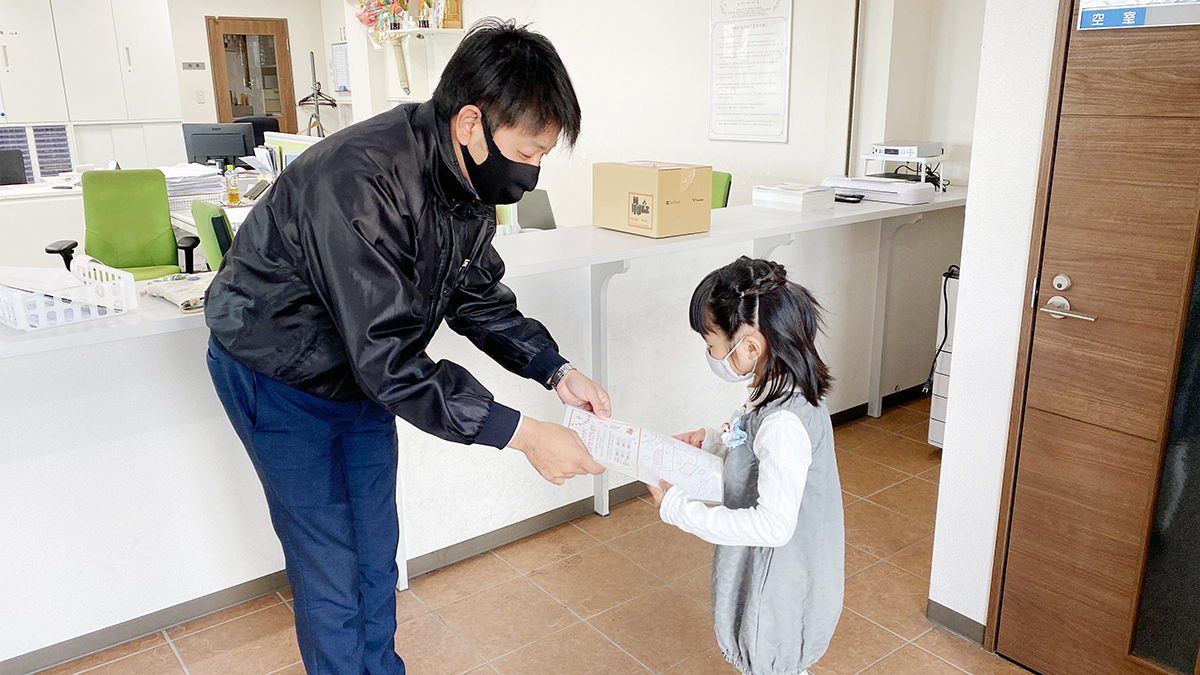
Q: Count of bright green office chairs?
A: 3